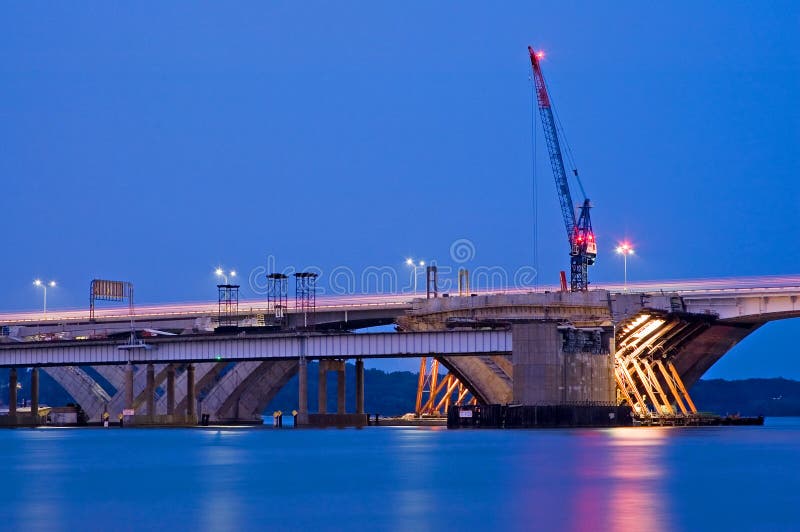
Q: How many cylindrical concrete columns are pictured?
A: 10